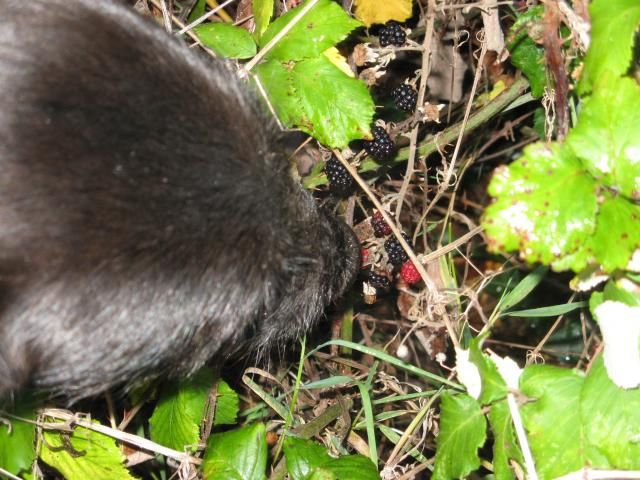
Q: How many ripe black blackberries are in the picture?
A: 6